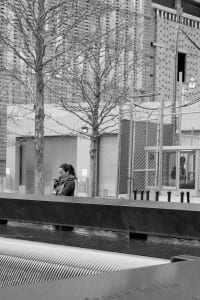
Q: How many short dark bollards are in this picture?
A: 7